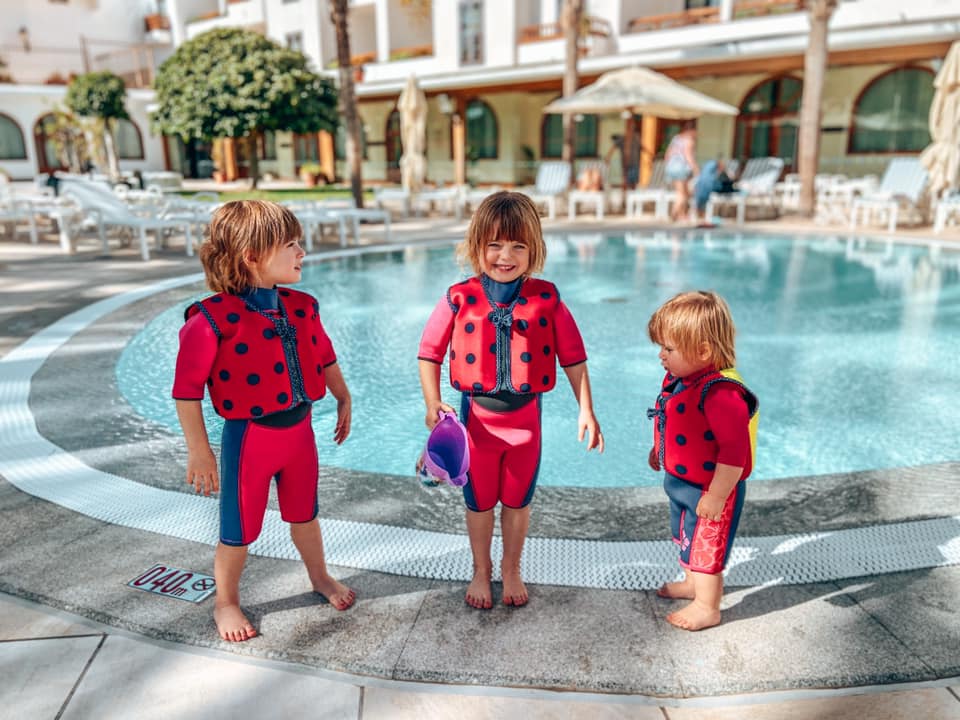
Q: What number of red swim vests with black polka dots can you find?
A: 3